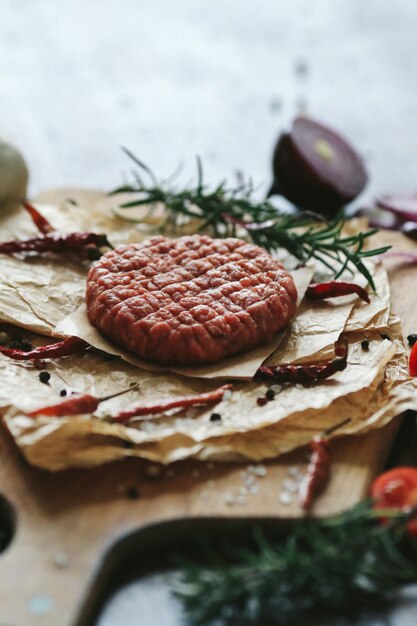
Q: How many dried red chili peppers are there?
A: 8